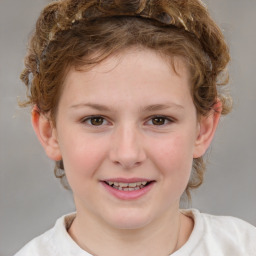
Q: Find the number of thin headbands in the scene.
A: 1